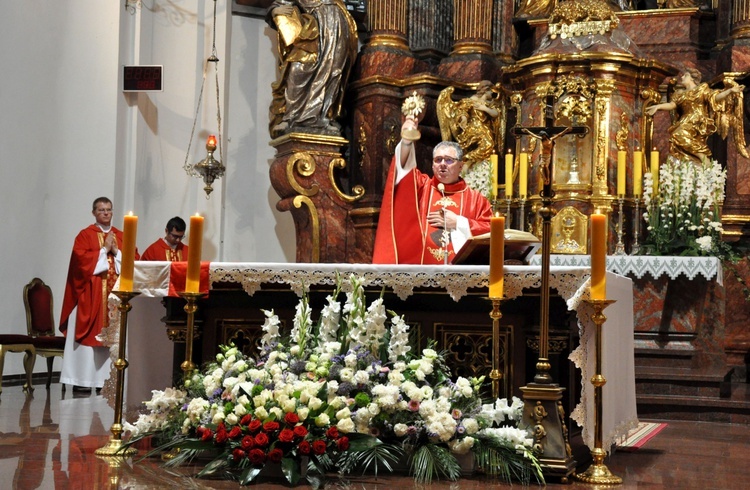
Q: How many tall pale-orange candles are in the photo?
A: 4